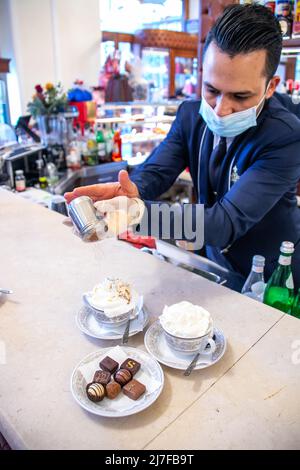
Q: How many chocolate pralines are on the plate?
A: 7